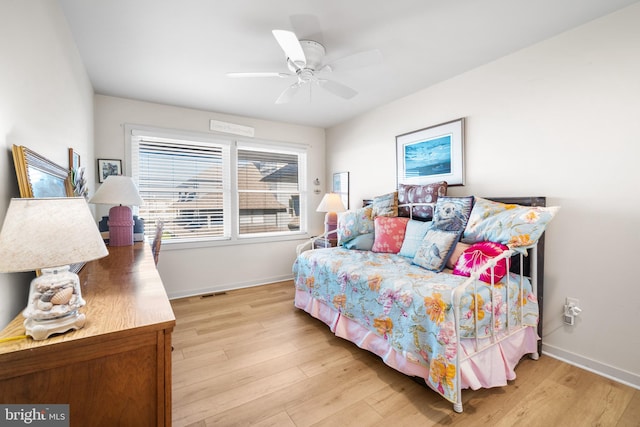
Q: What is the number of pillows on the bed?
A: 11